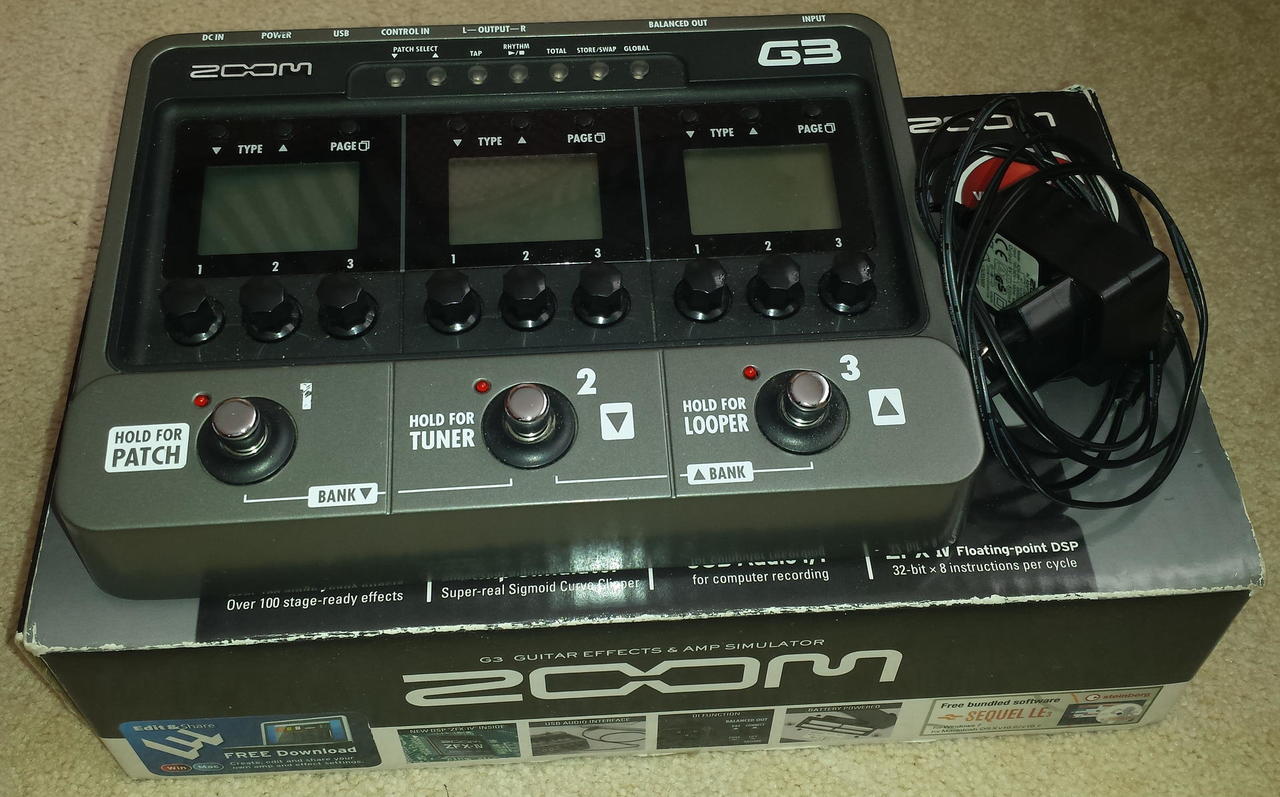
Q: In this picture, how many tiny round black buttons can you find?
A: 9